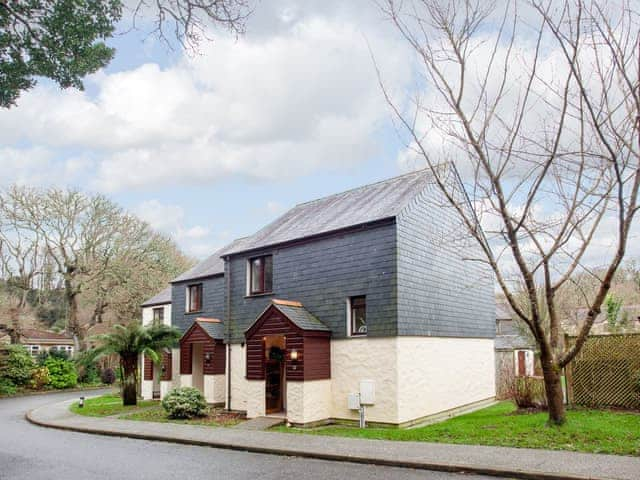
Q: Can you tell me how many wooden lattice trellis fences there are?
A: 1